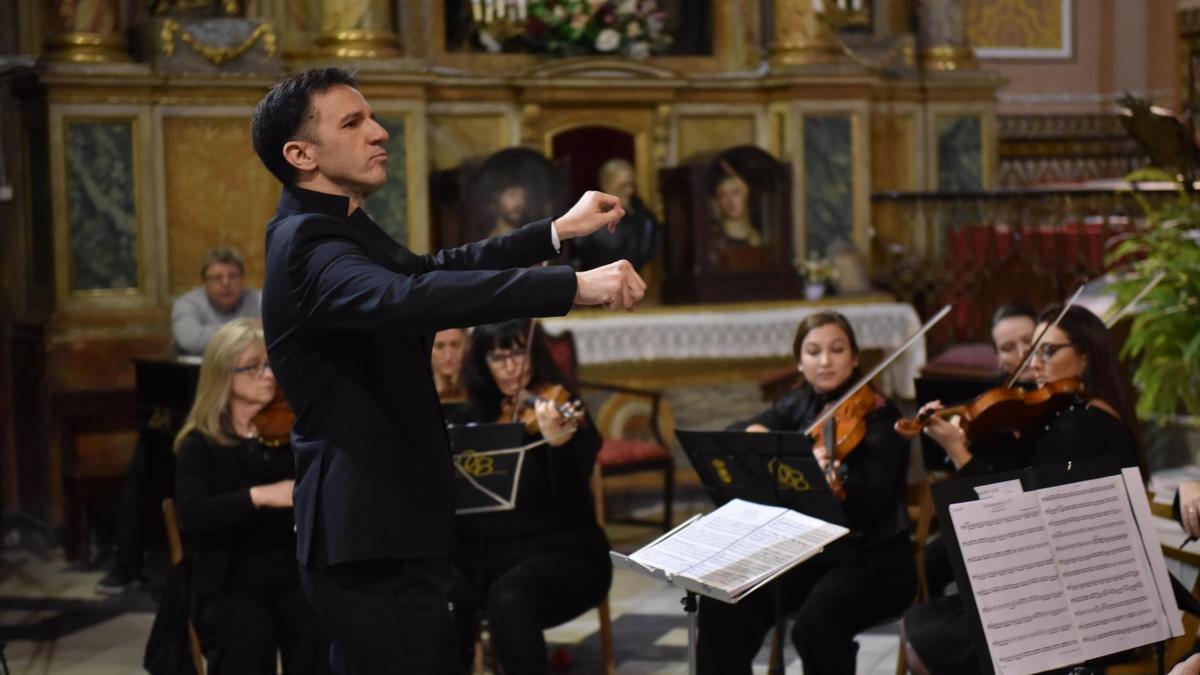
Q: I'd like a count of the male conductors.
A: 1